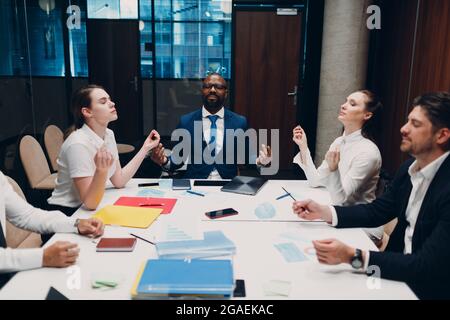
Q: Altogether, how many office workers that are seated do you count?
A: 5